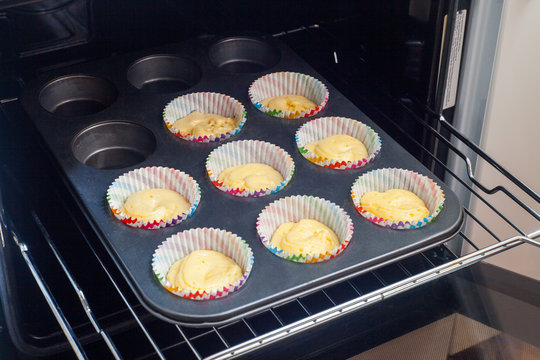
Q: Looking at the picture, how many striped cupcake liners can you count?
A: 8